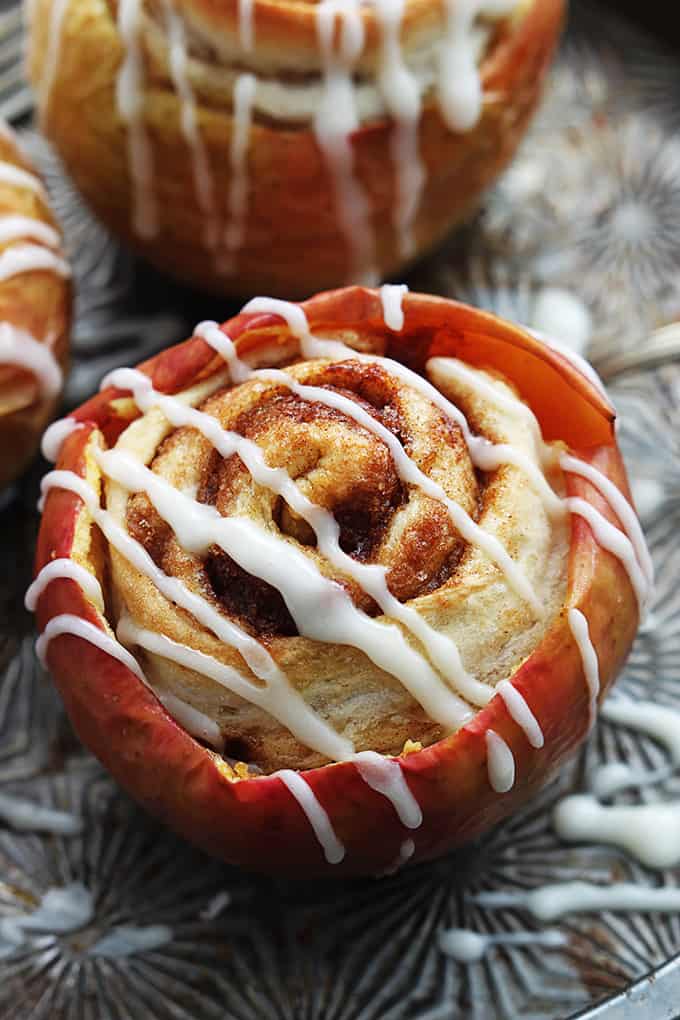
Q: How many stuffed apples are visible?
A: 3